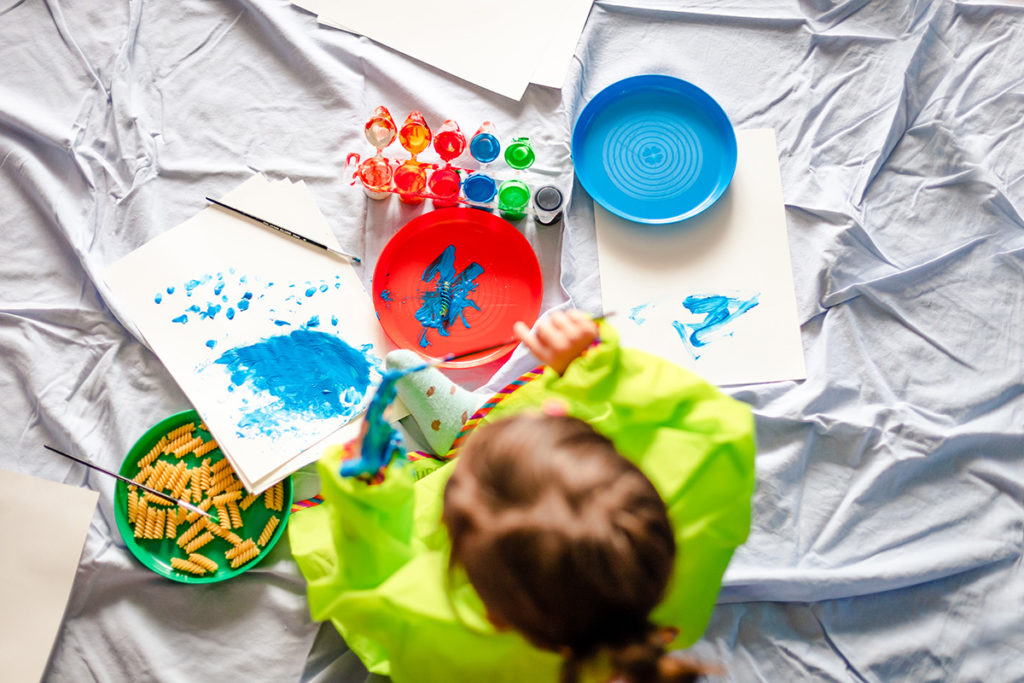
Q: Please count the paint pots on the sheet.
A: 6